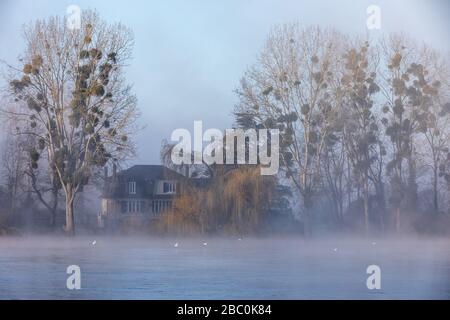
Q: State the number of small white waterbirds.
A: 6